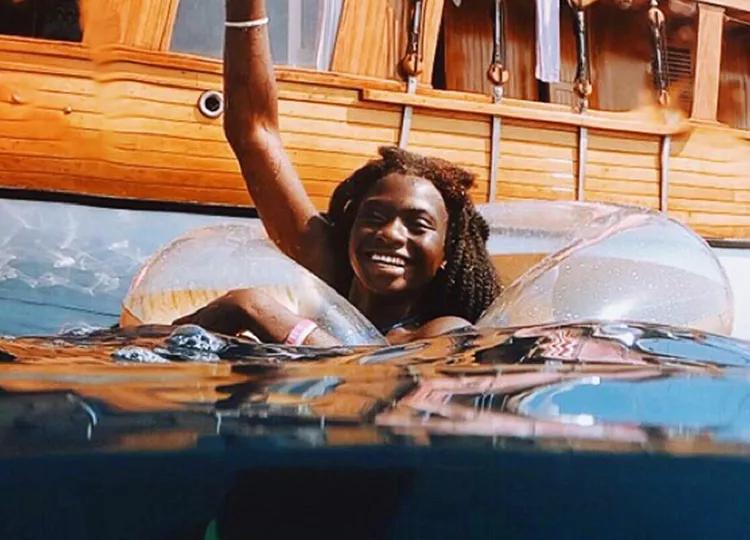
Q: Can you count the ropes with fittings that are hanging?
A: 4